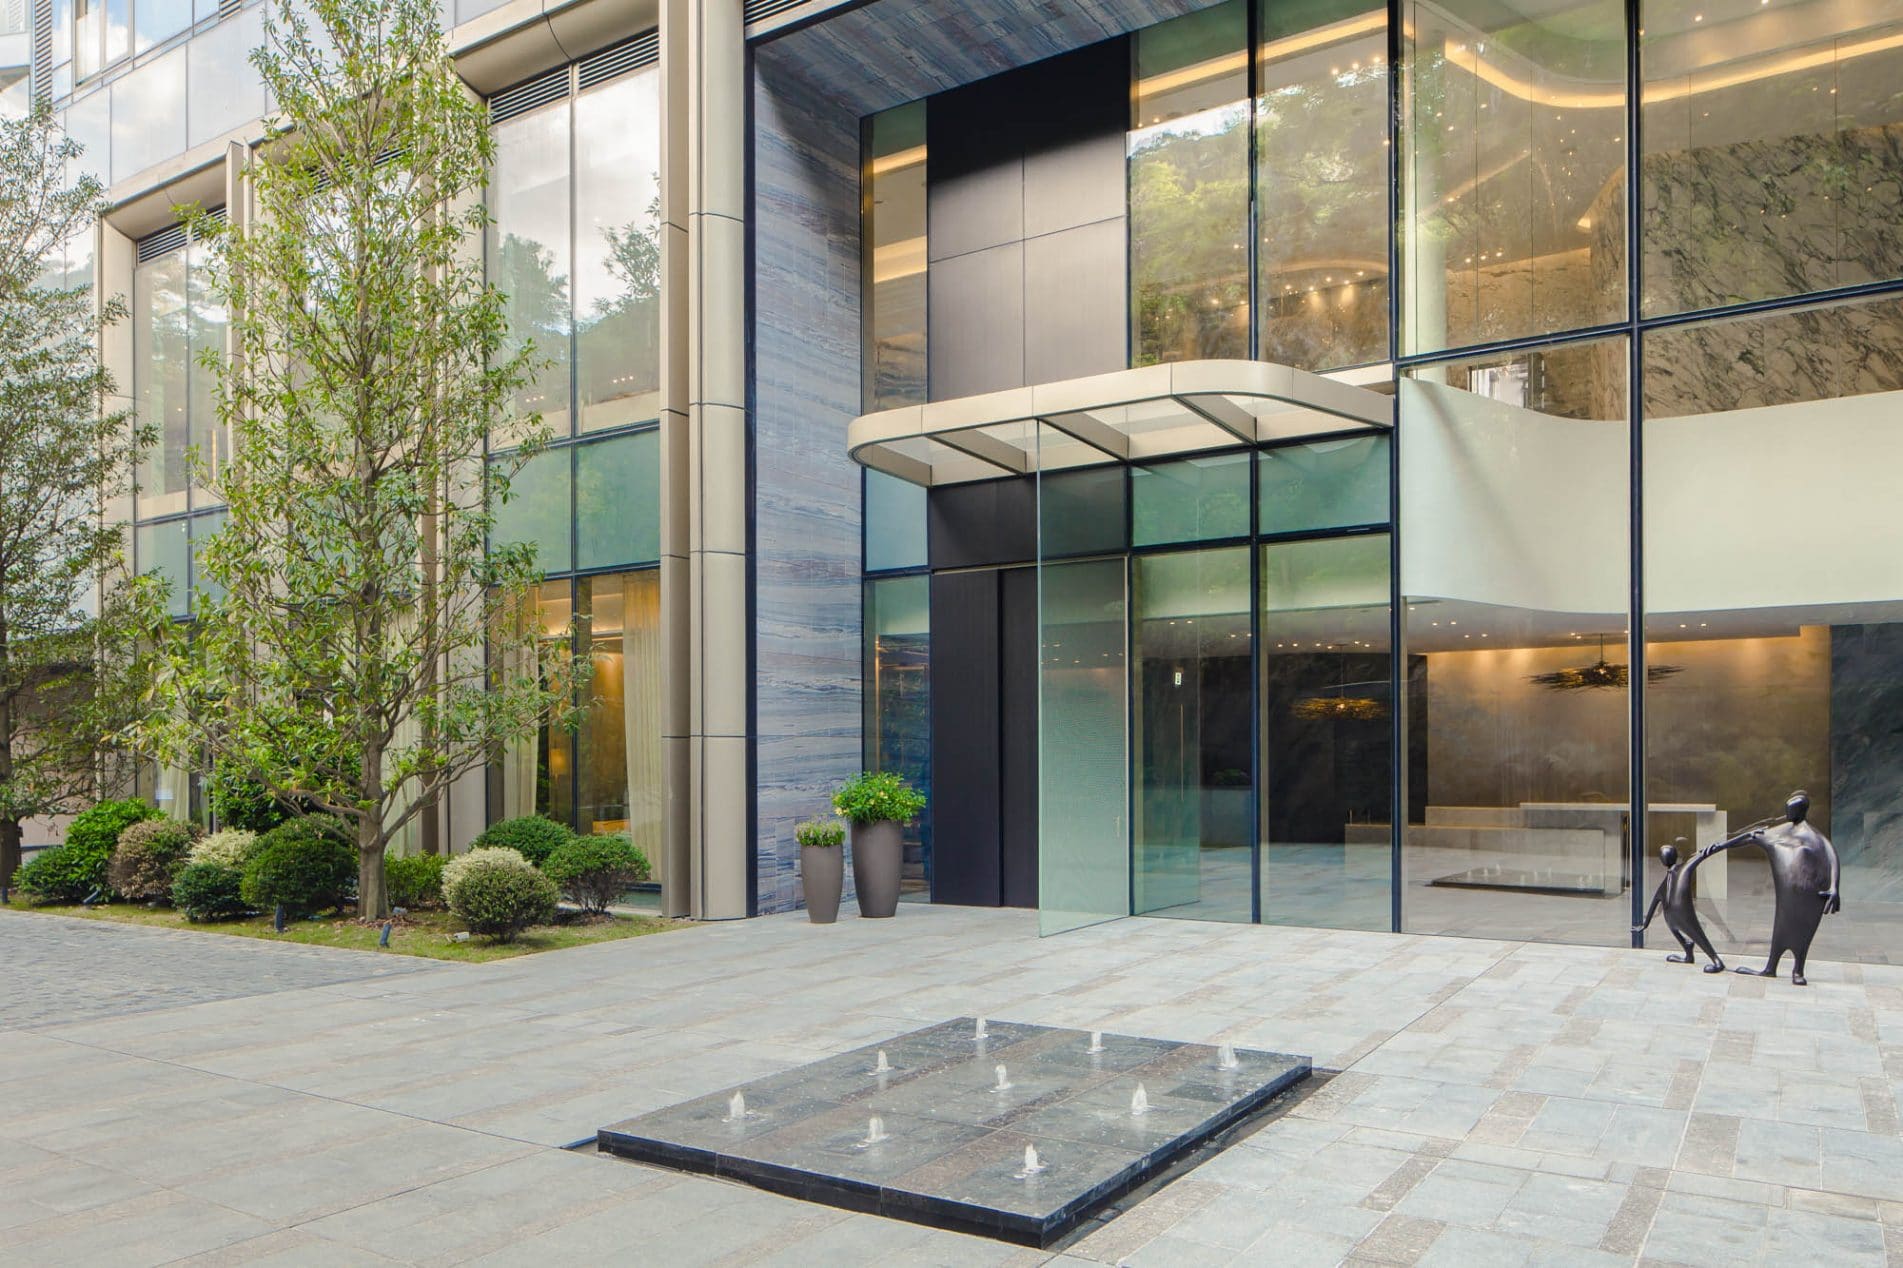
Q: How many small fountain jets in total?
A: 9